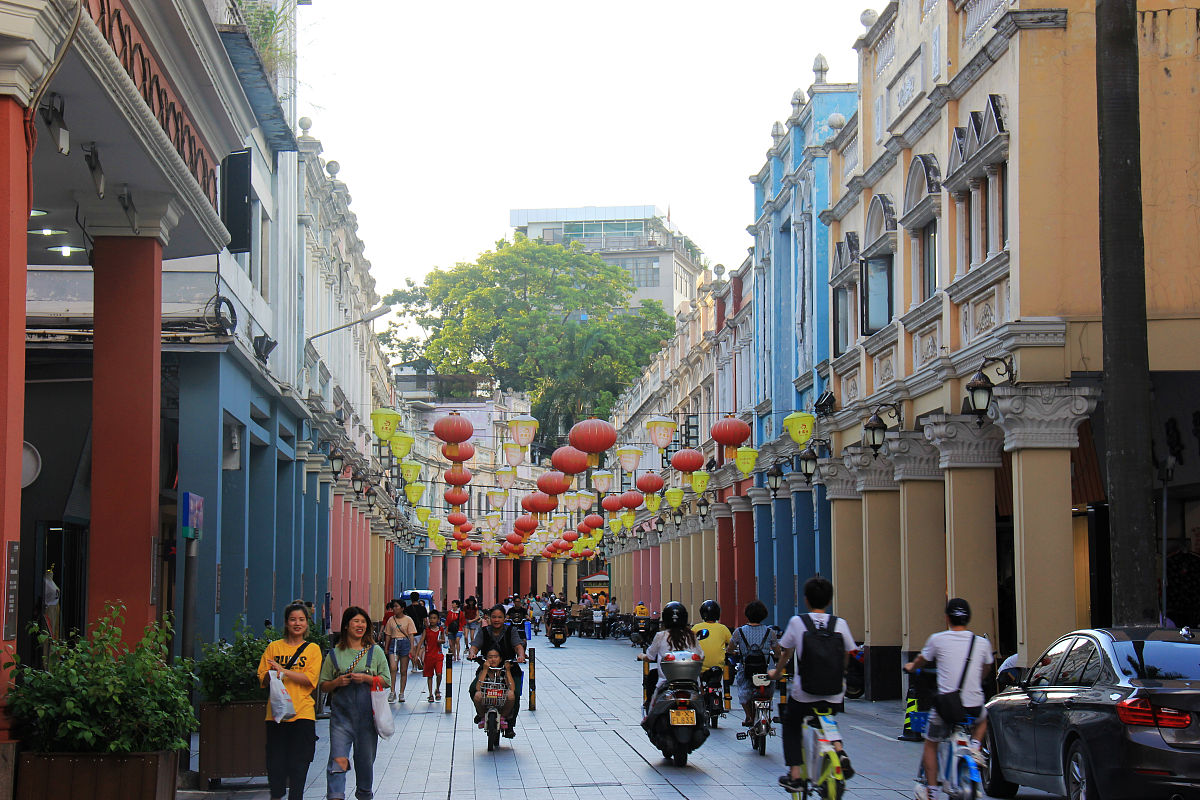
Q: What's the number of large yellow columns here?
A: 5